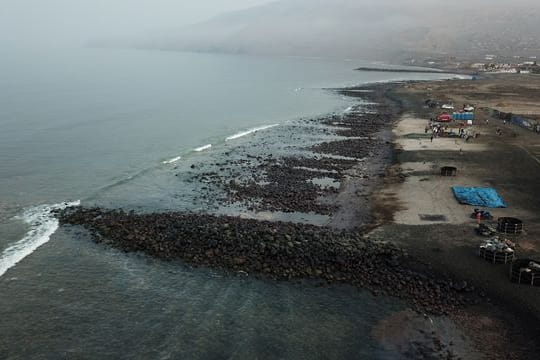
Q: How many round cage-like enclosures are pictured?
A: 4